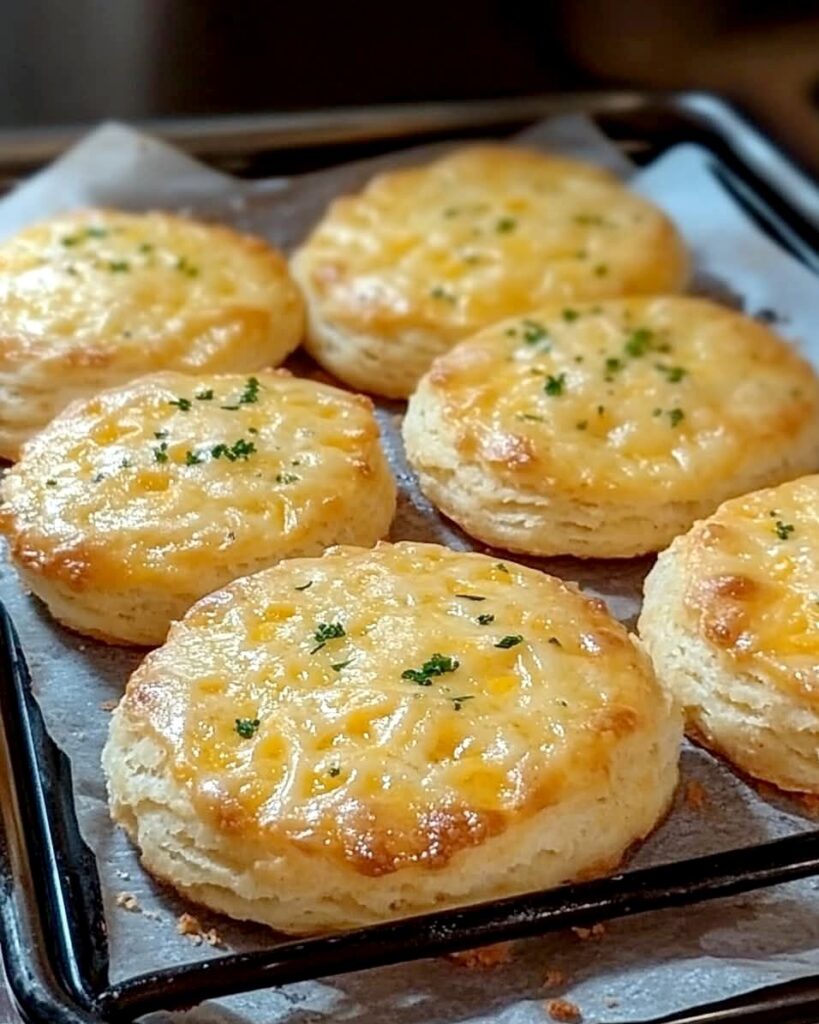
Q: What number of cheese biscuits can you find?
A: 6